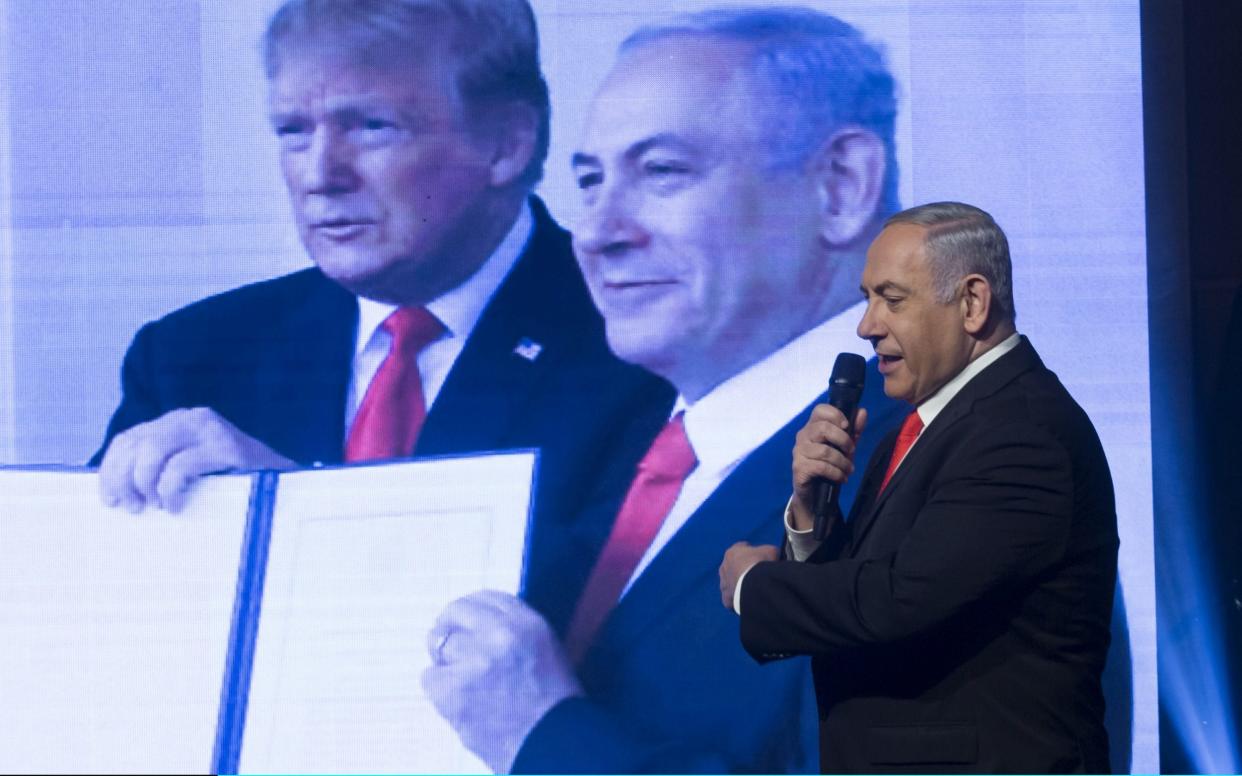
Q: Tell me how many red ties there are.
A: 3